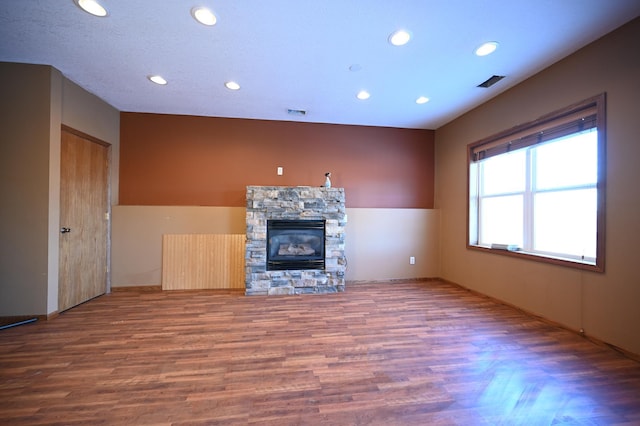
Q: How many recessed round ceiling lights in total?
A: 8